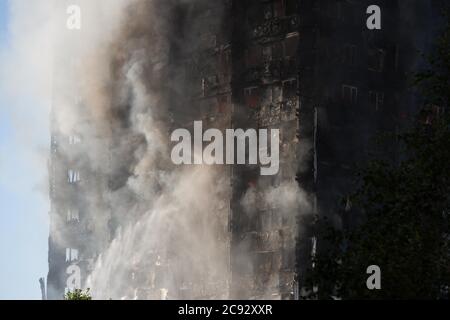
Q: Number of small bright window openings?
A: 4